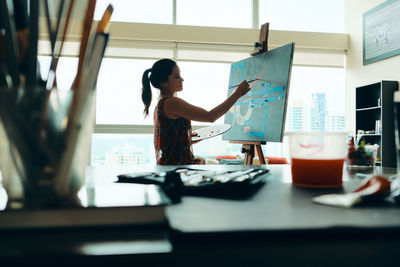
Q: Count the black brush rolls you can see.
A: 1